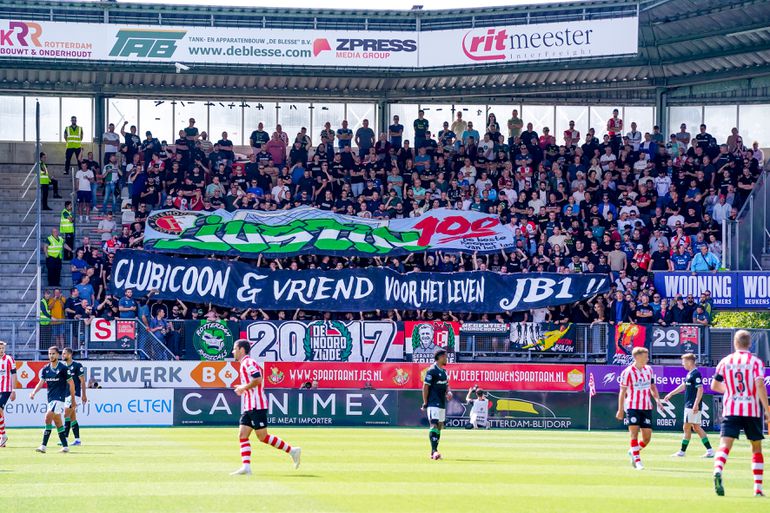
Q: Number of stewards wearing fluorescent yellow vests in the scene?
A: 5